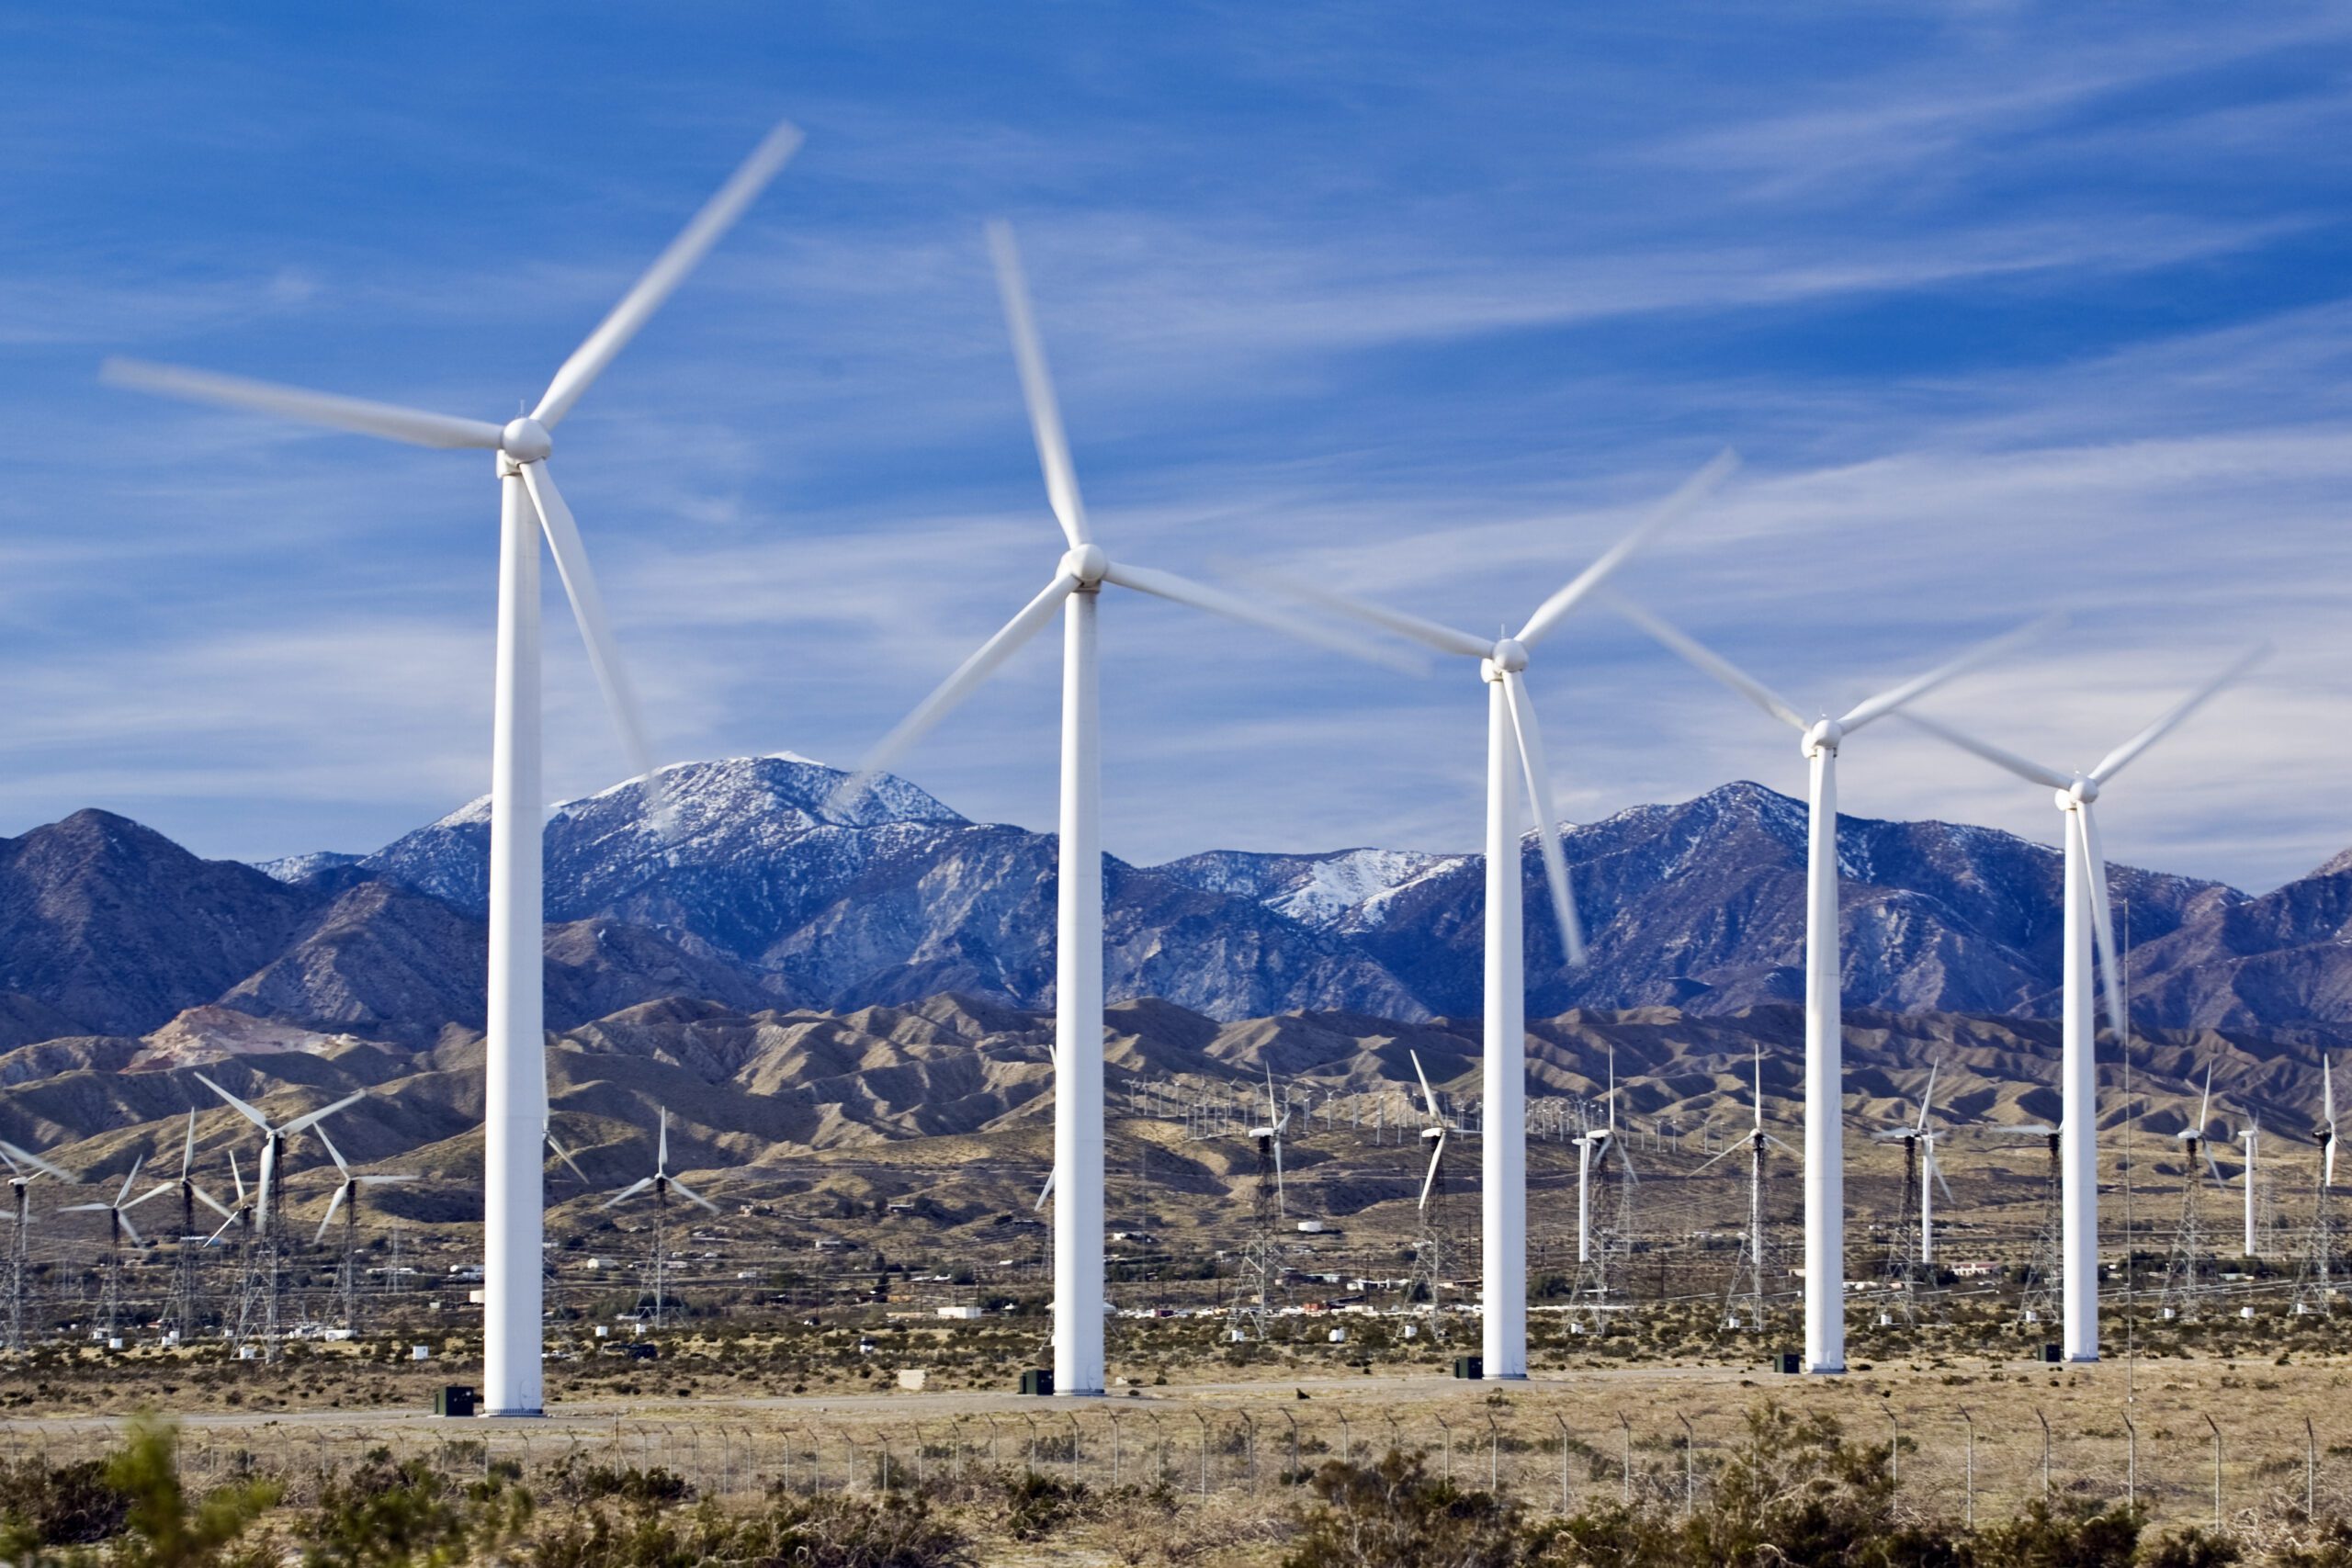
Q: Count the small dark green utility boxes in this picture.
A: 5